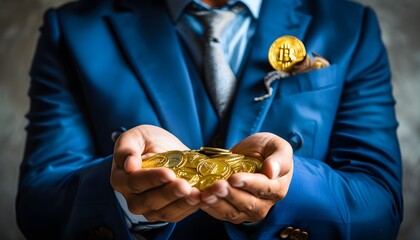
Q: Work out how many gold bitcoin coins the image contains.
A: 1